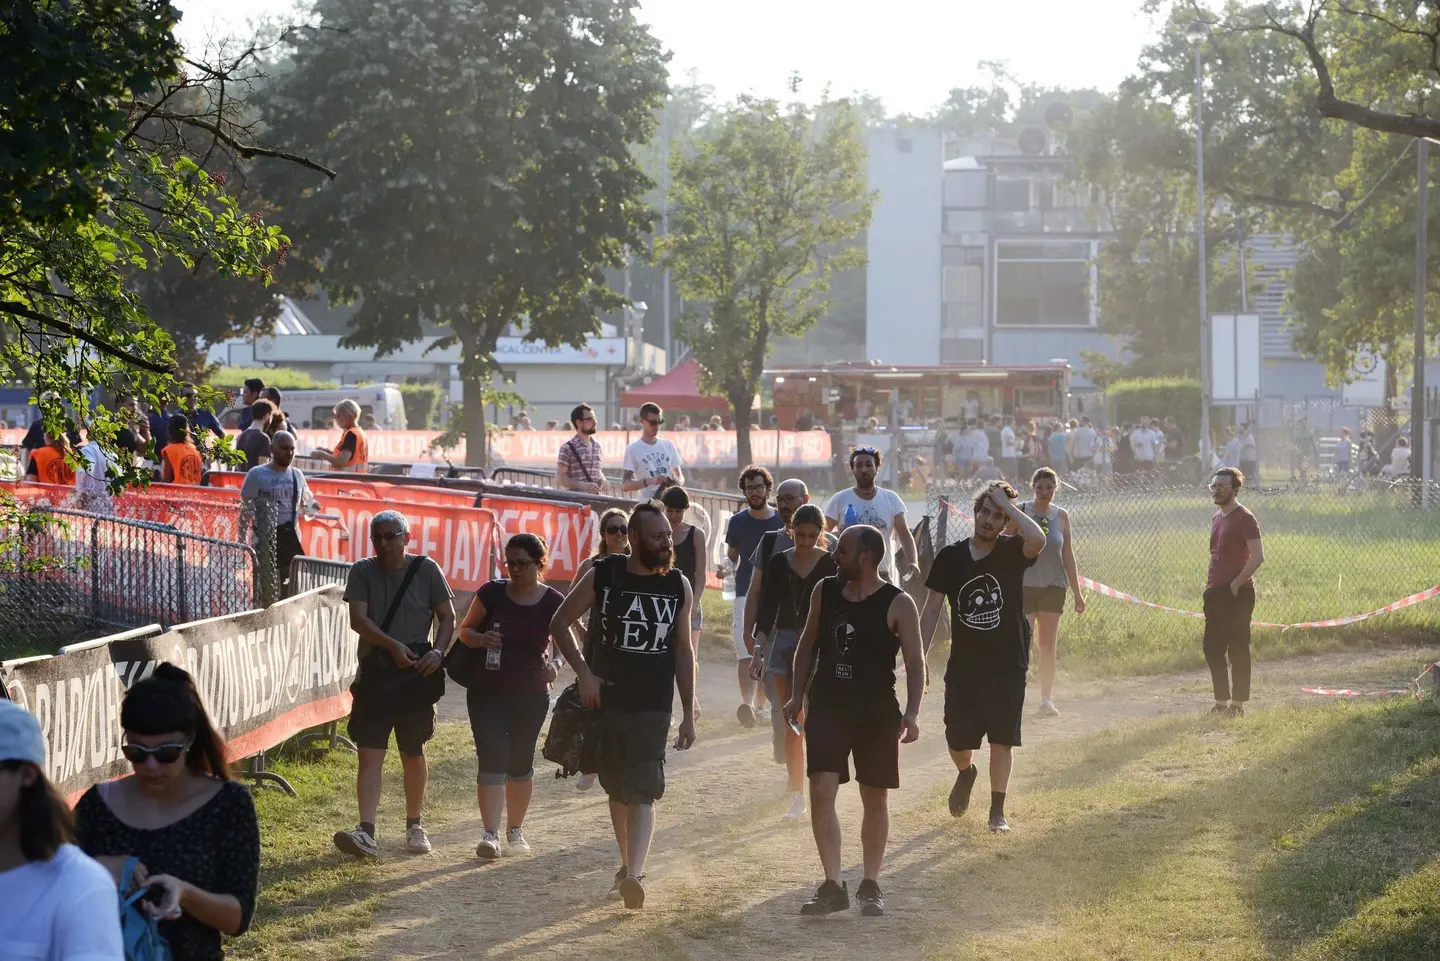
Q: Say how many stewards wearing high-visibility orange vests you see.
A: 3